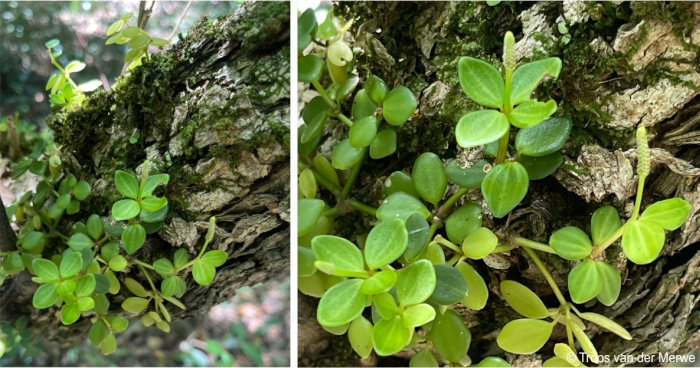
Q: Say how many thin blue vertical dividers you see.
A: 0